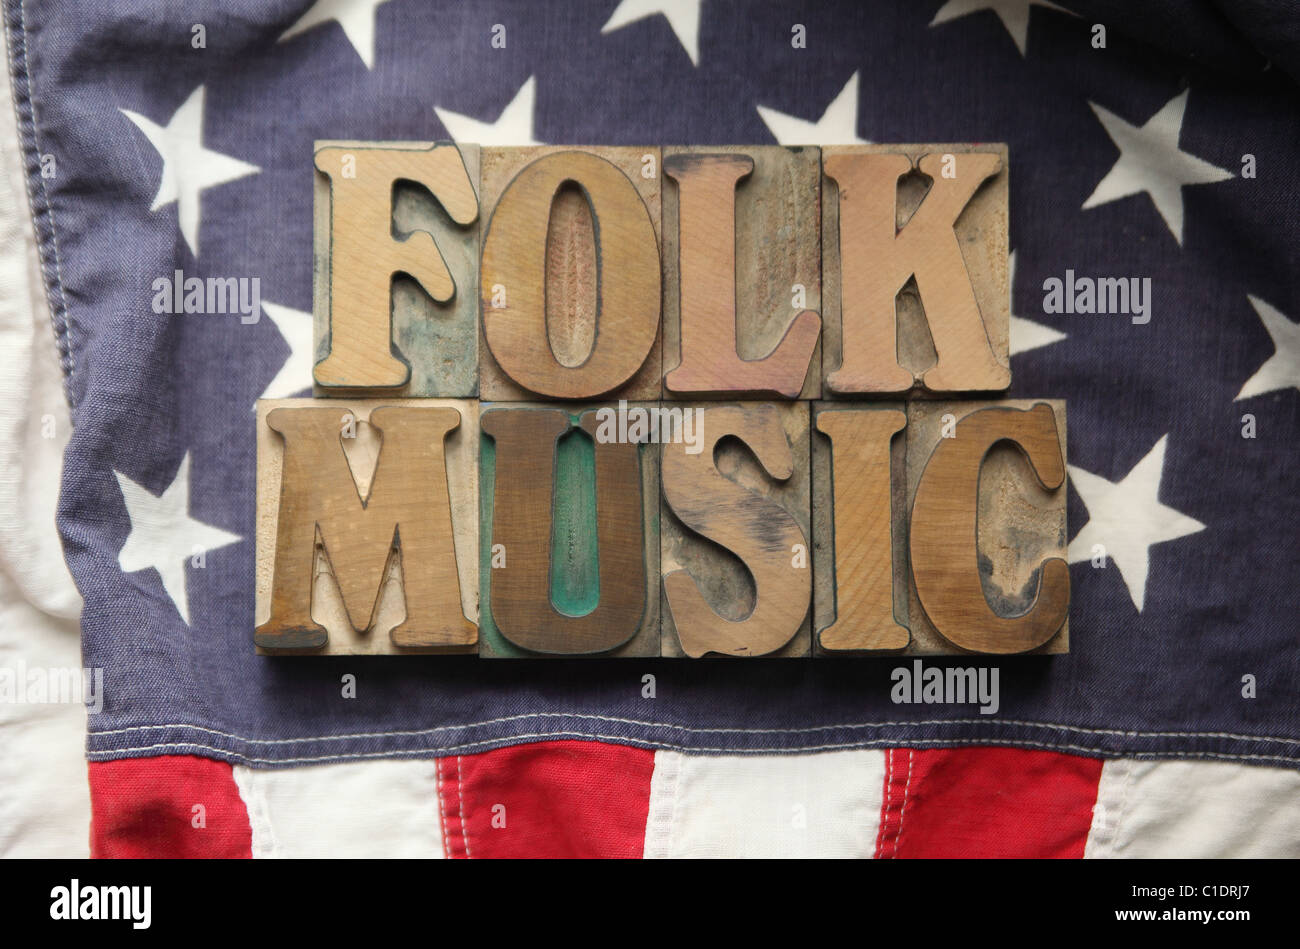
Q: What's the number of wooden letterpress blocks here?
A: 9